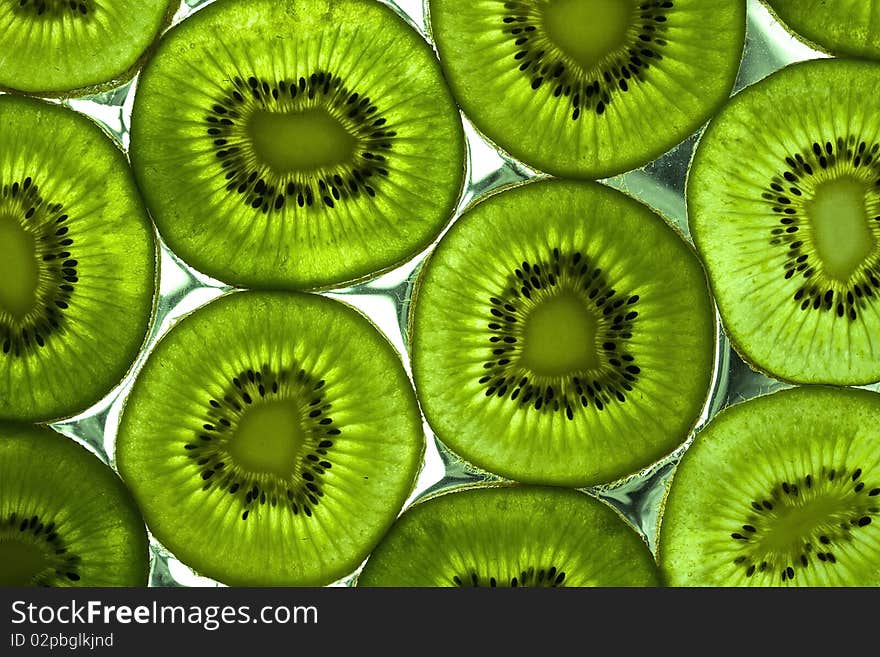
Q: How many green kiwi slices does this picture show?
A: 11